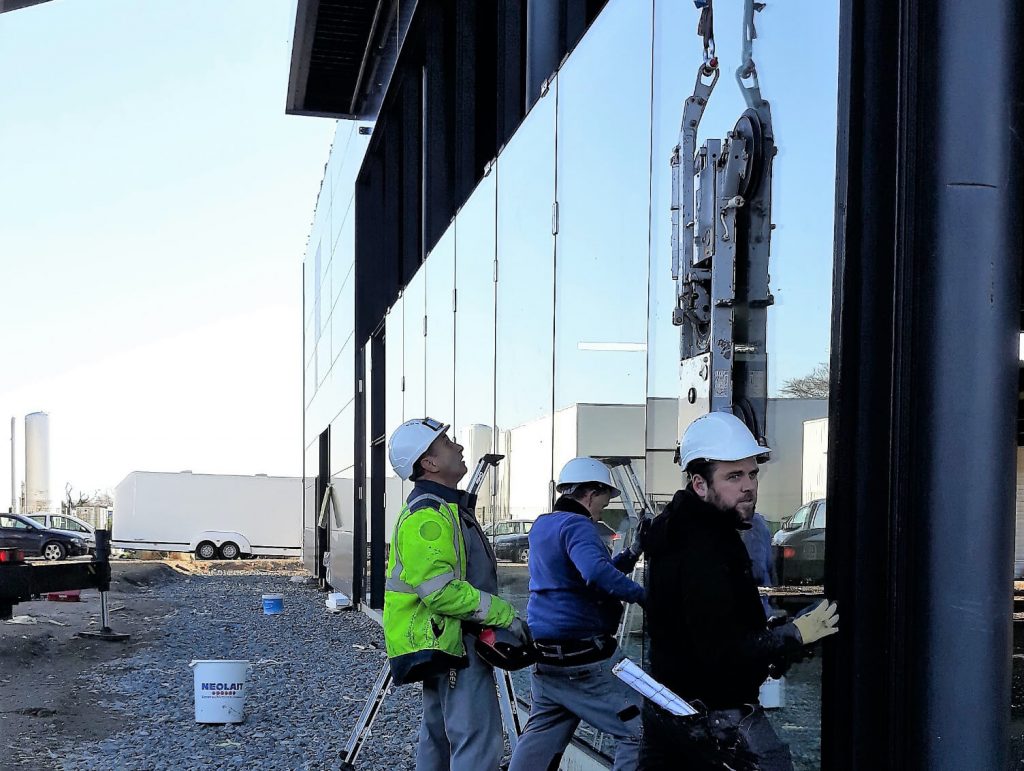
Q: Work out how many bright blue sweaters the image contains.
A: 1